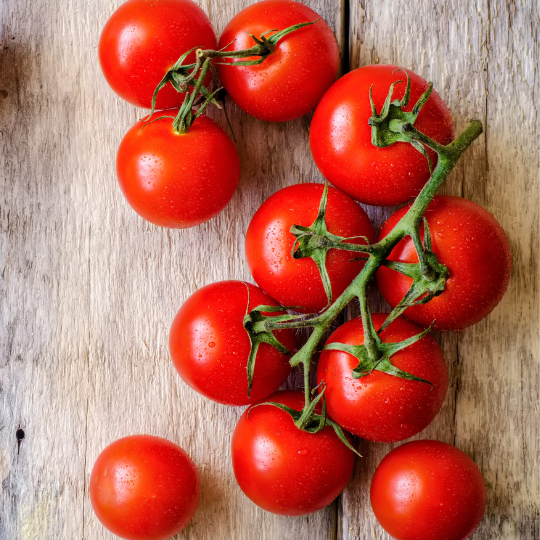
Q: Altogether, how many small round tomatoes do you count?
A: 11